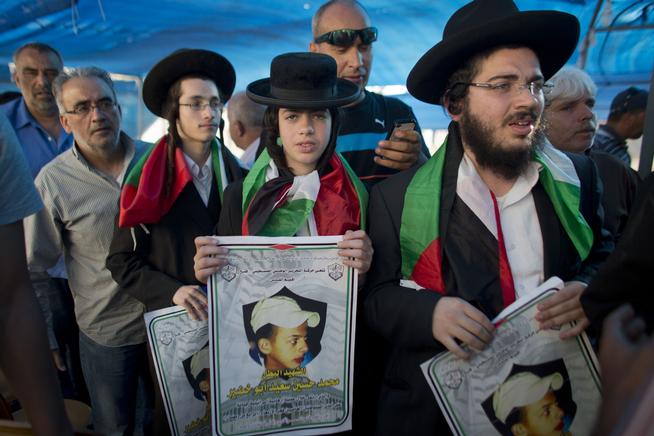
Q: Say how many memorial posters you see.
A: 3